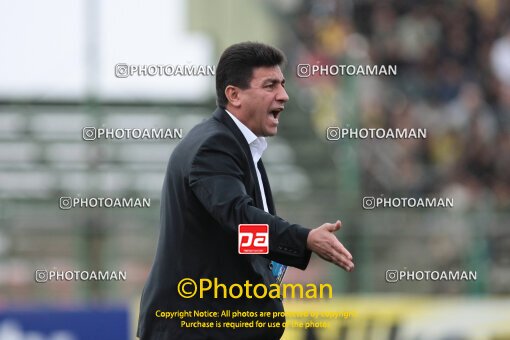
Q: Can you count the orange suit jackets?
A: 0